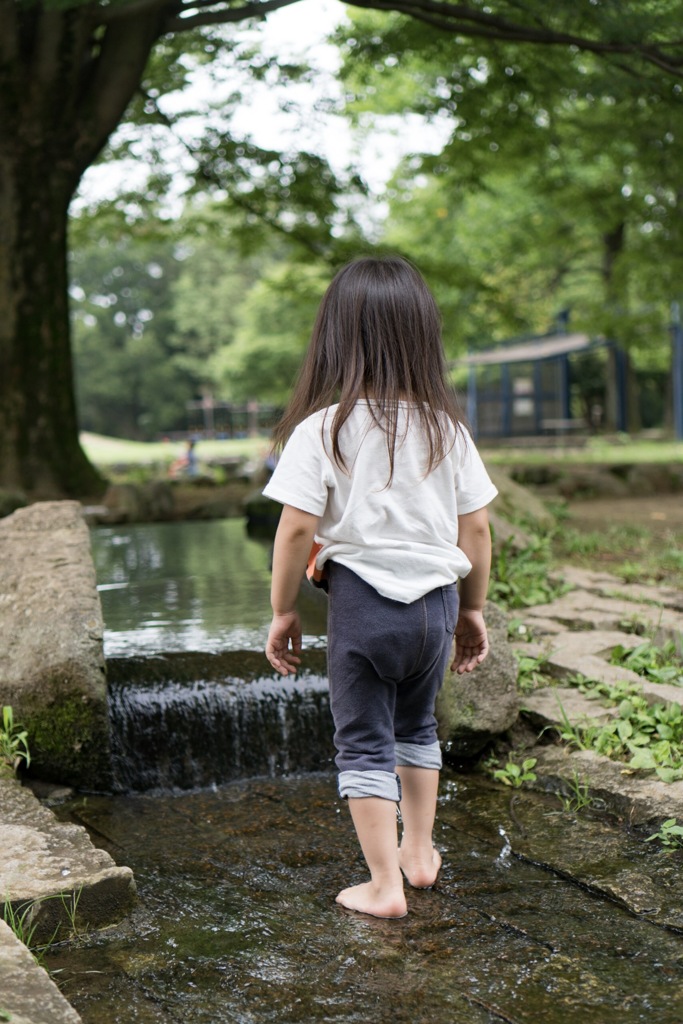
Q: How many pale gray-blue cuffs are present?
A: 2